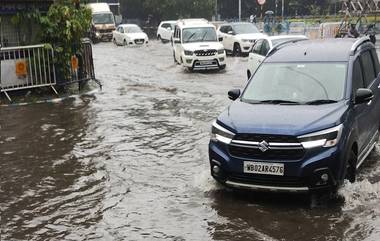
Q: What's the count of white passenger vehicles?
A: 5